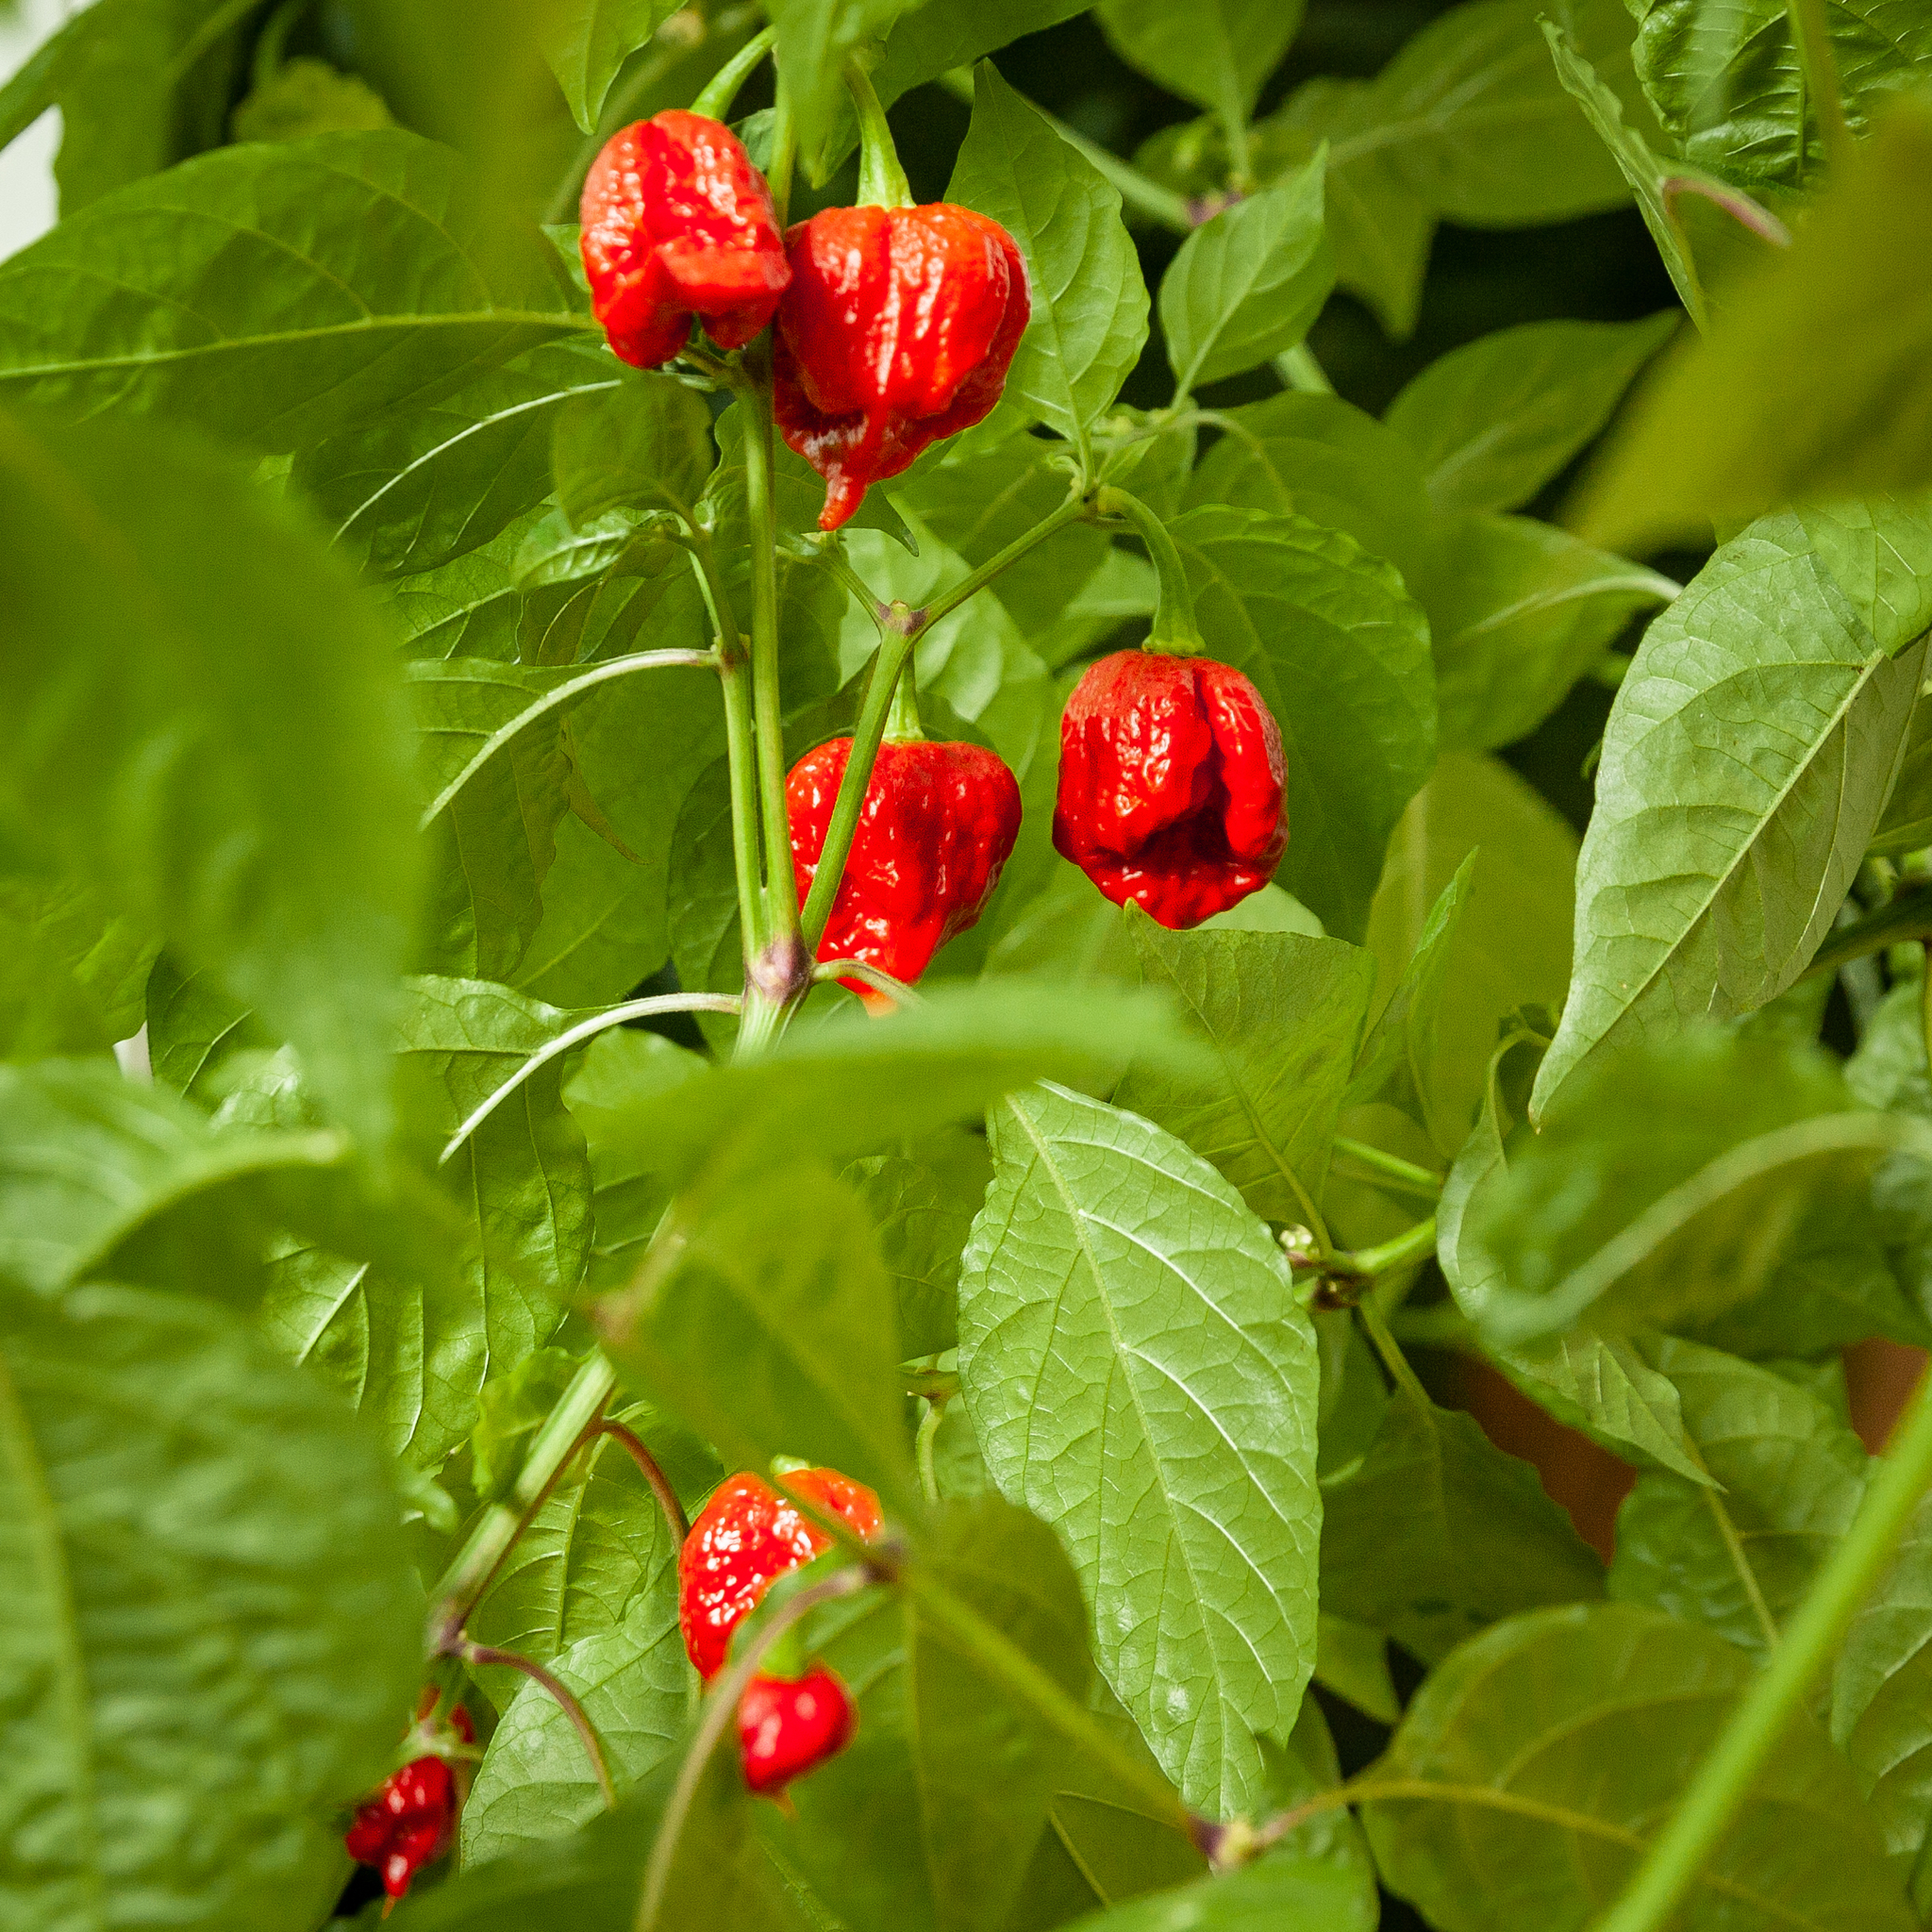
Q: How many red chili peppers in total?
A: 7